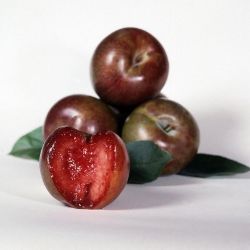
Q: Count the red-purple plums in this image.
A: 4